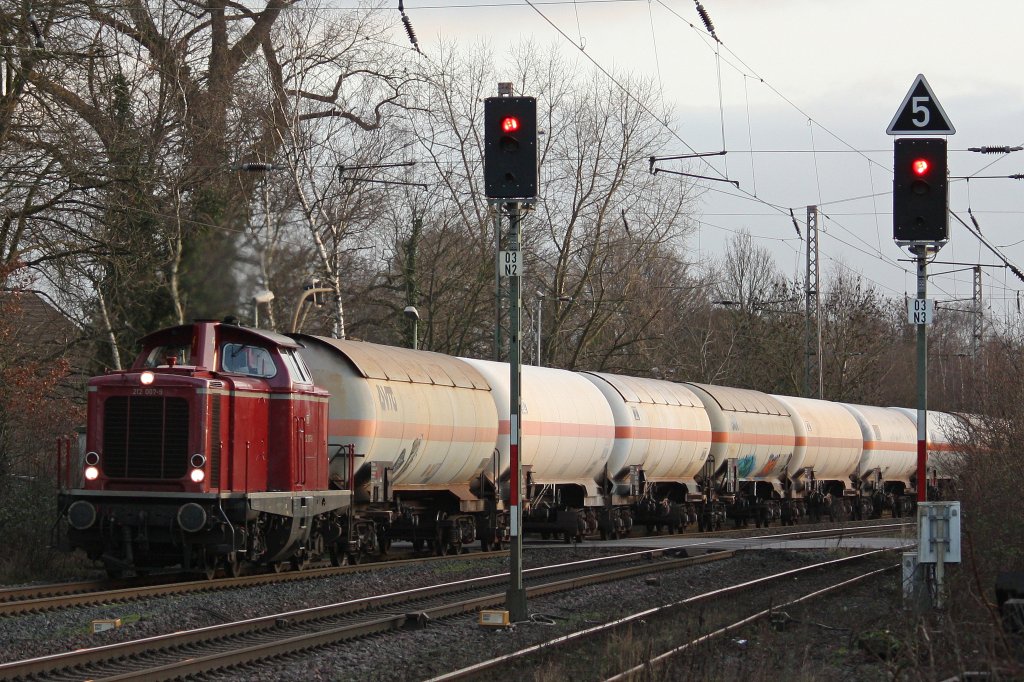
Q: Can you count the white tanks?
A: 7